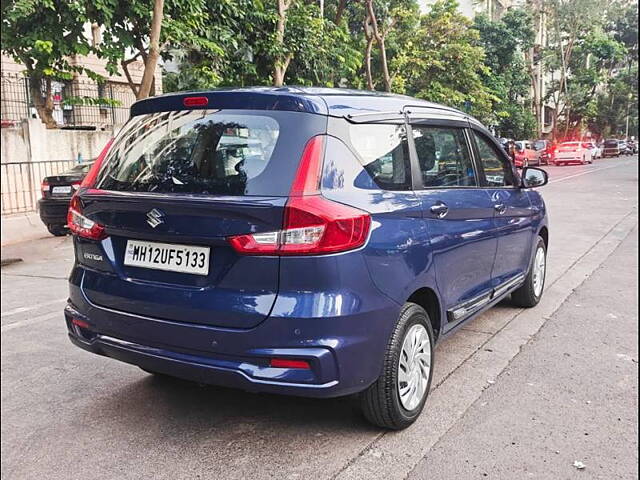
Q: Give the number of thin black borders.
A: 2